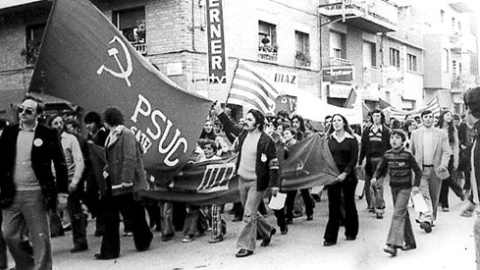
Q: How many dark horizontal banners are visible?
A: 1